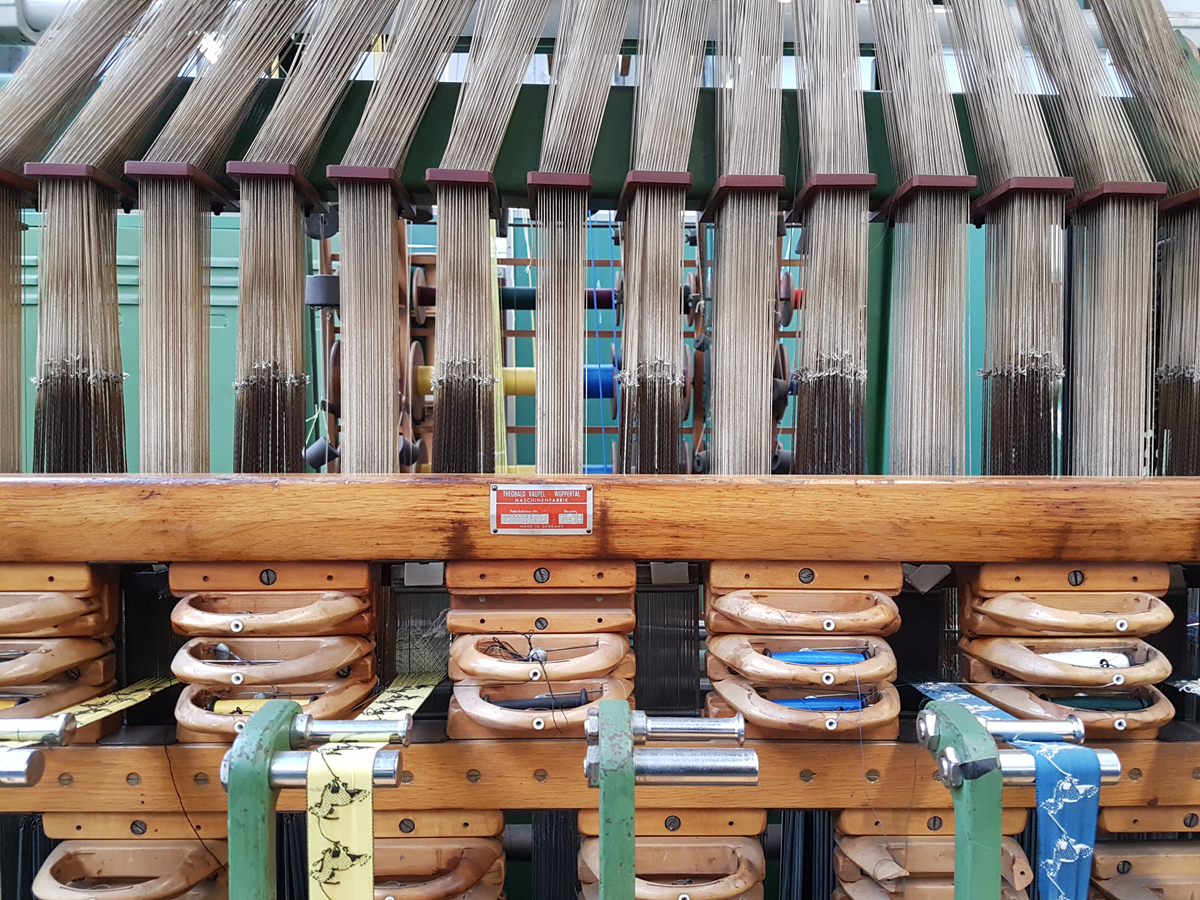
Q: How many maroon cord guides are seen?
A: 14